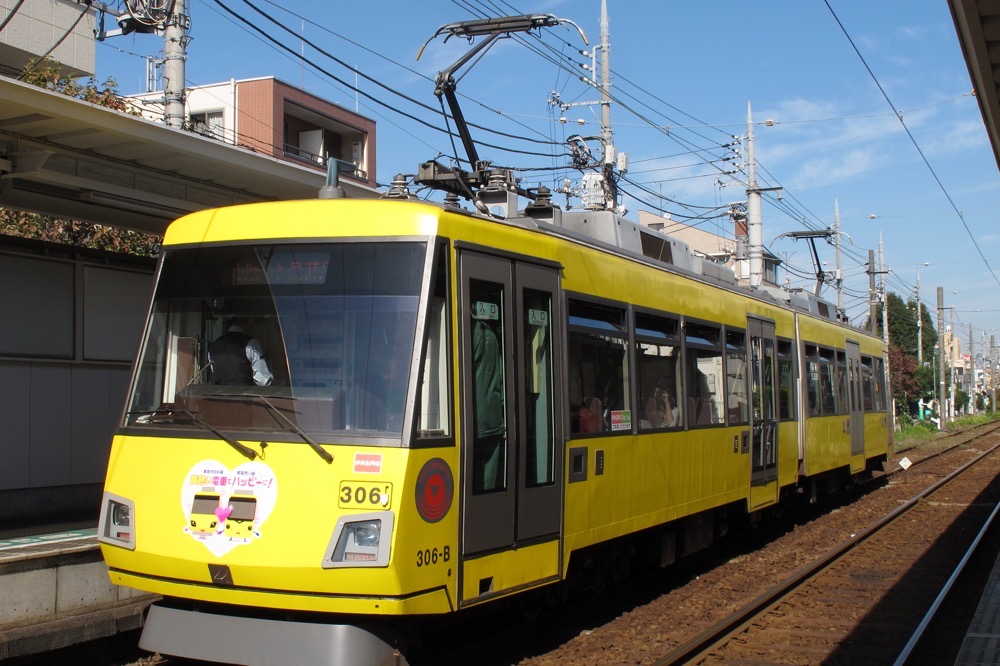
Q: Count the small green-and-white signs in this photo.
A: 2